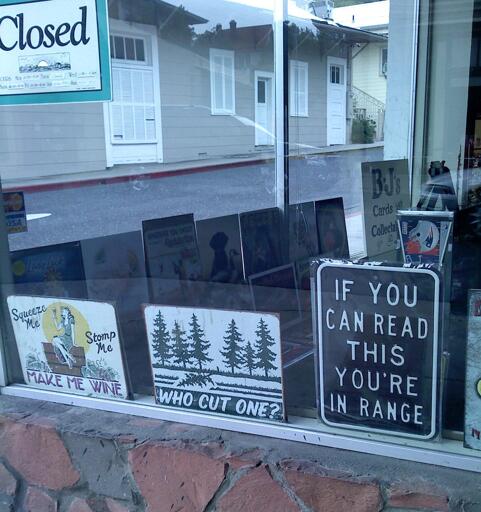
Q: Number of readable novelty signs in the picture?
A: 3